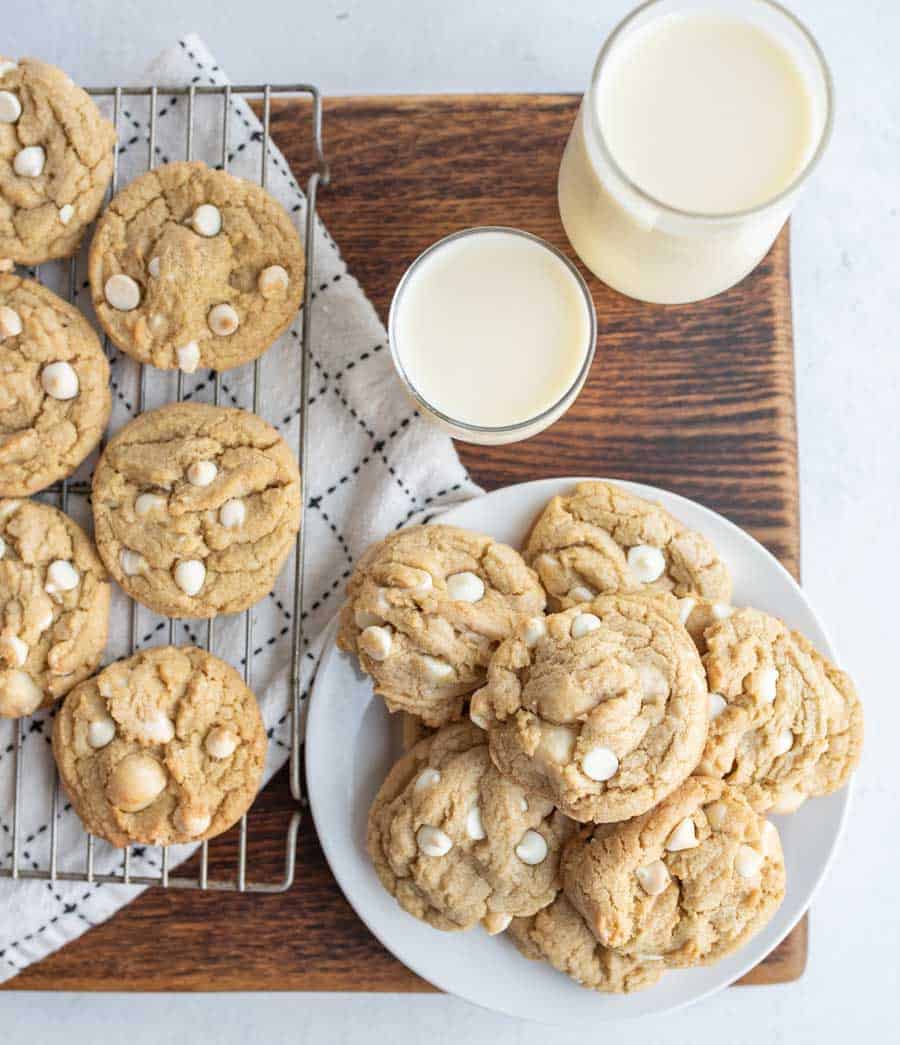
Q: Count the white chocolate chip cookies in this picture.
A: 13